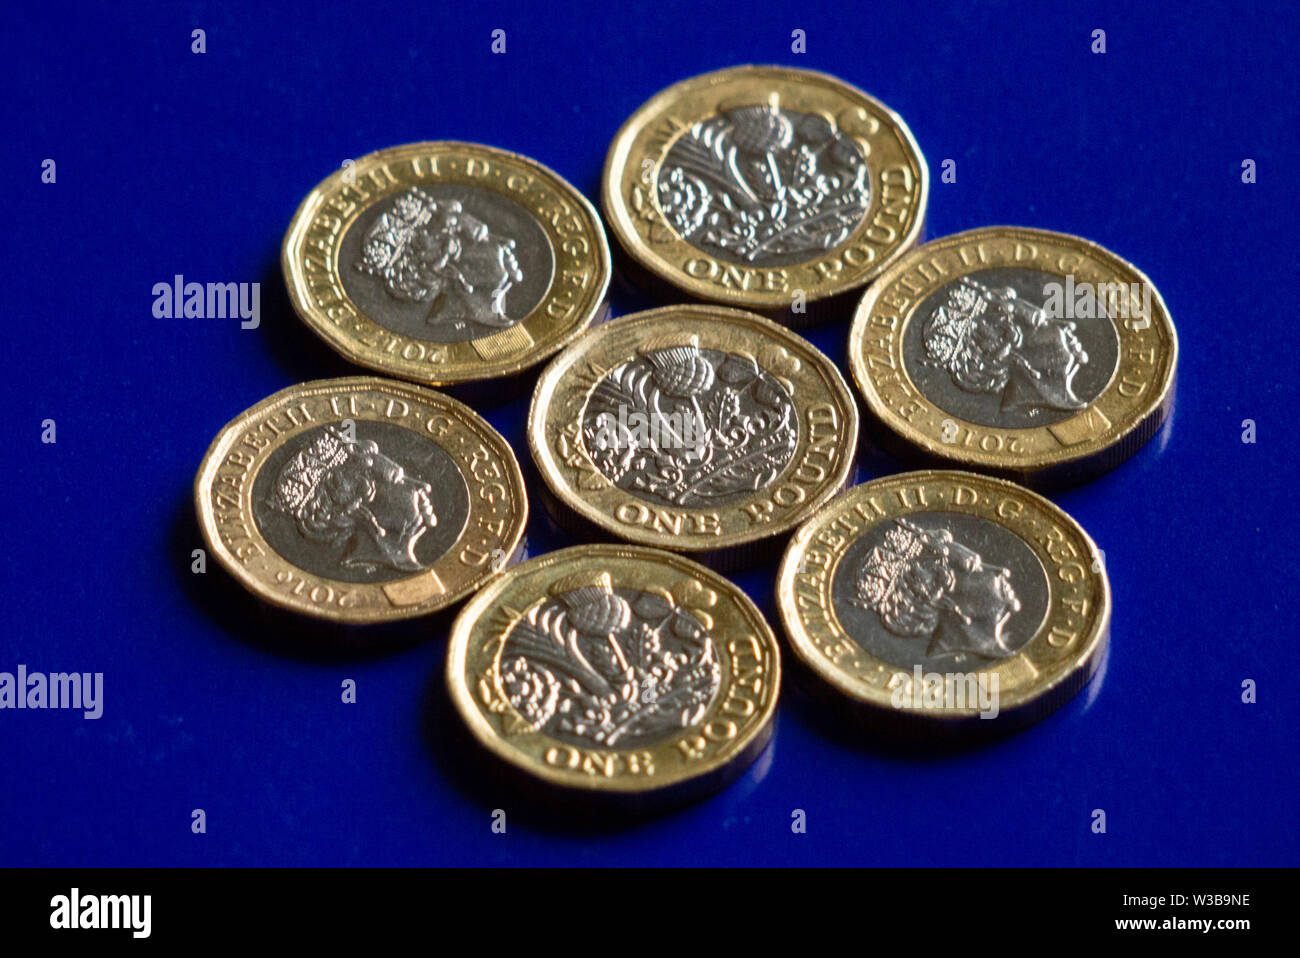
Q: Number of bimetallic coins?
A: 7